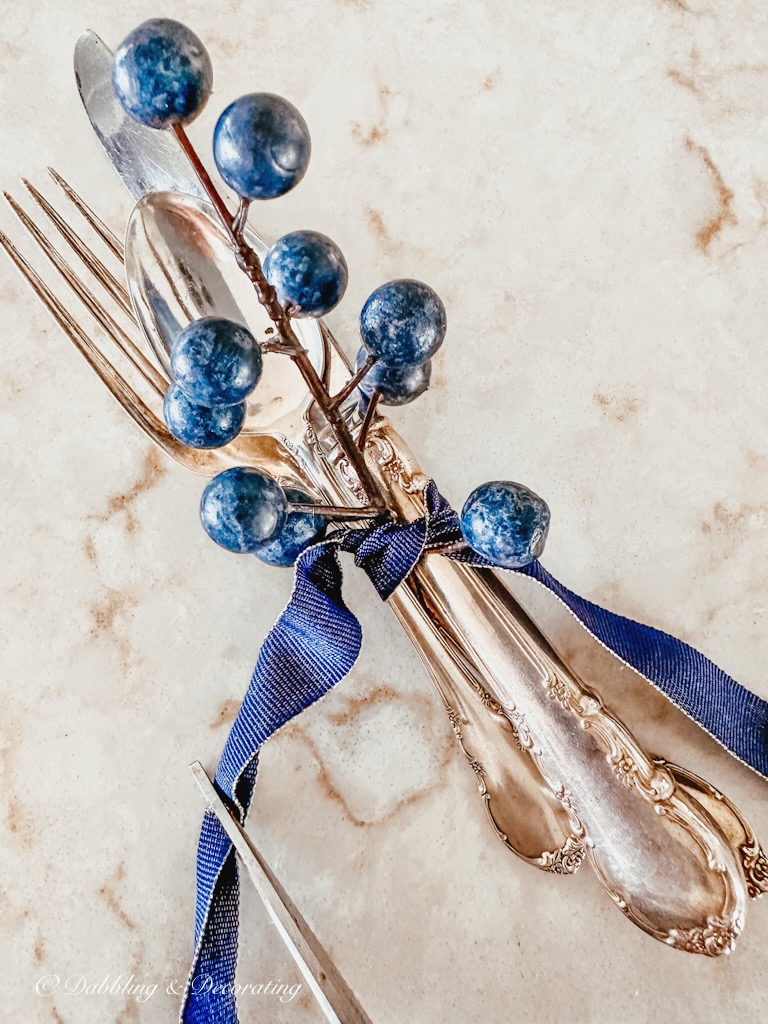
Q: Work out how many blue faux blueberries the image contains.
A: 10